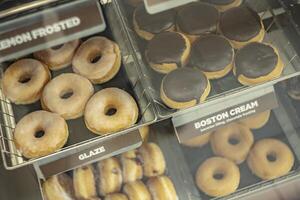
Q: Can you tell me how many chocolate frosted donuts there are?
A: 8